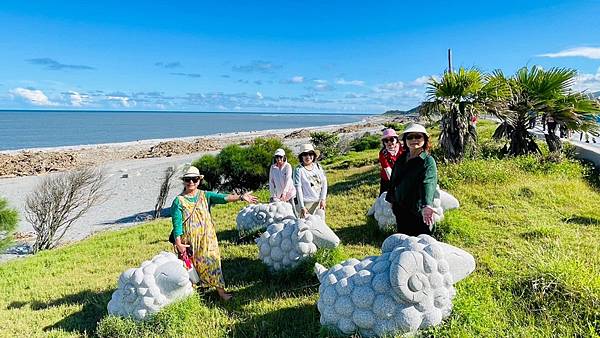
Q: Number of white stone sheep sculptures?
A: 5